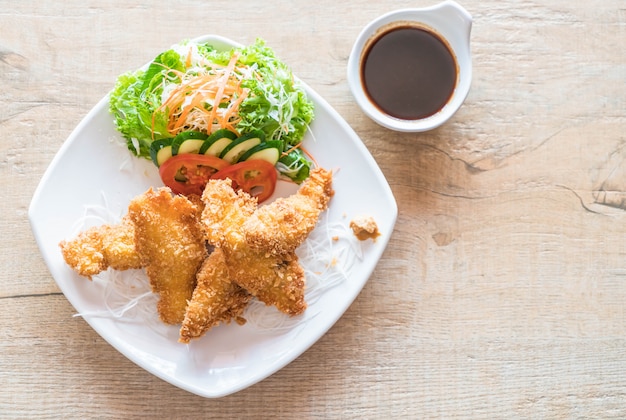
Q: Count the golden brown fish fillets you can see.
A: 5